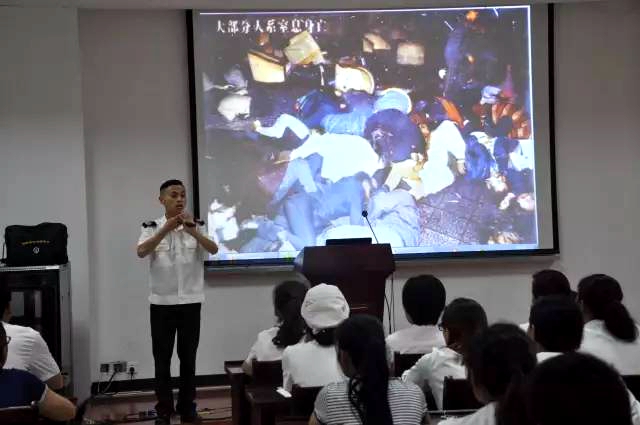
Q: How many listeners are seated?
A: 12